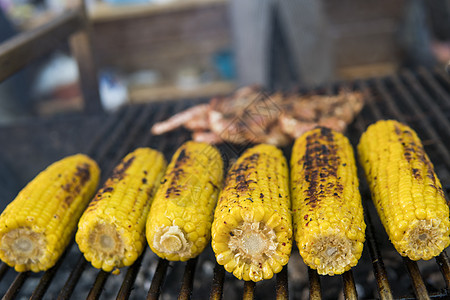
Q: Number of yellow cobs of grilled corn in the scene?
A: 6